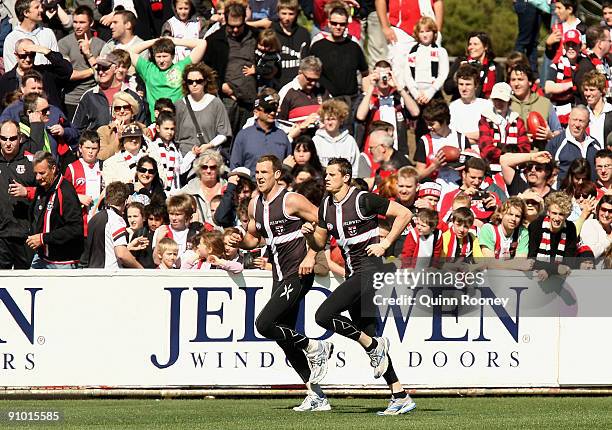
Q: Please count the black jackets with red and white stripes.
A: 1